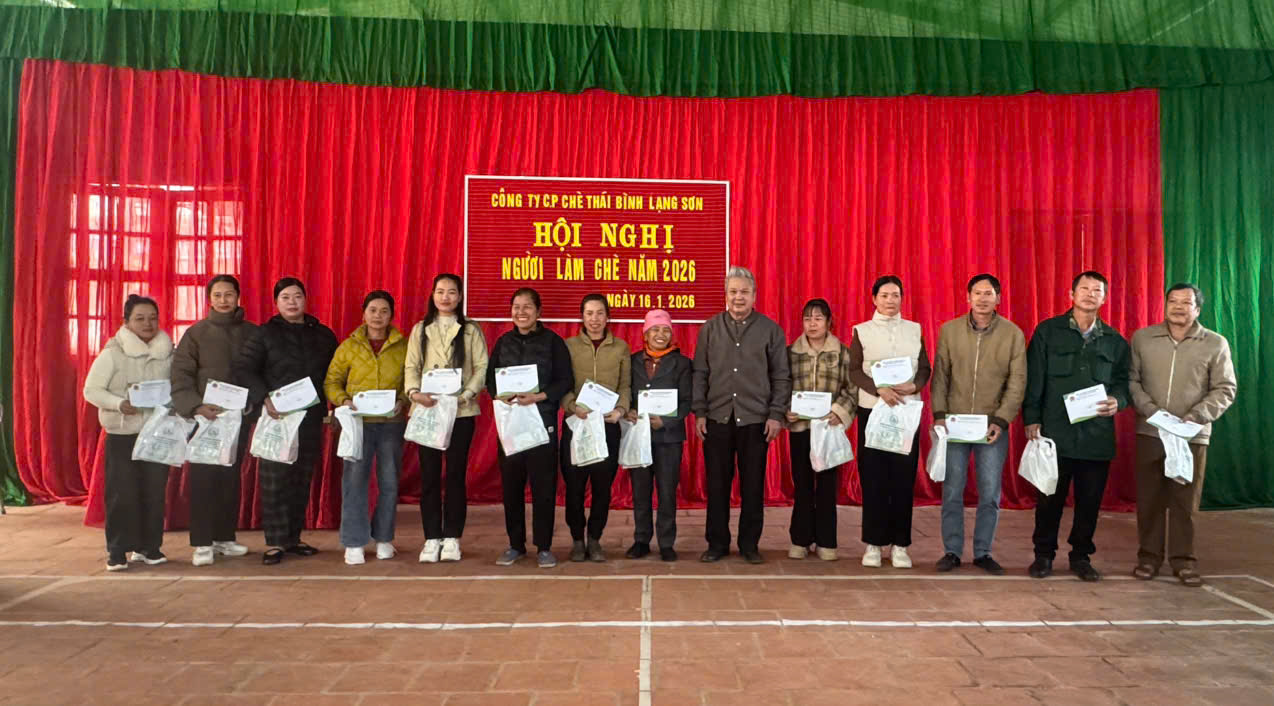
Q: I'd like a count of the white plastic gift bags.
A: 13